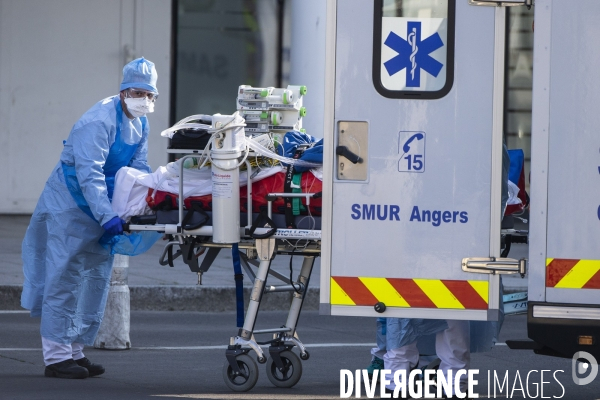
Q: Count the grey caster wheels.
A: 2